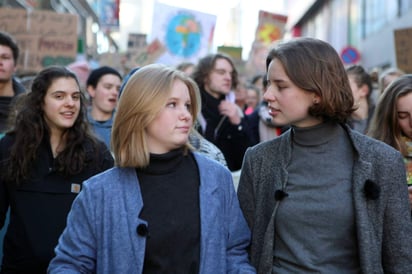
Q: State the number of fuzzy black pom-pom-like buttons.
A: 3